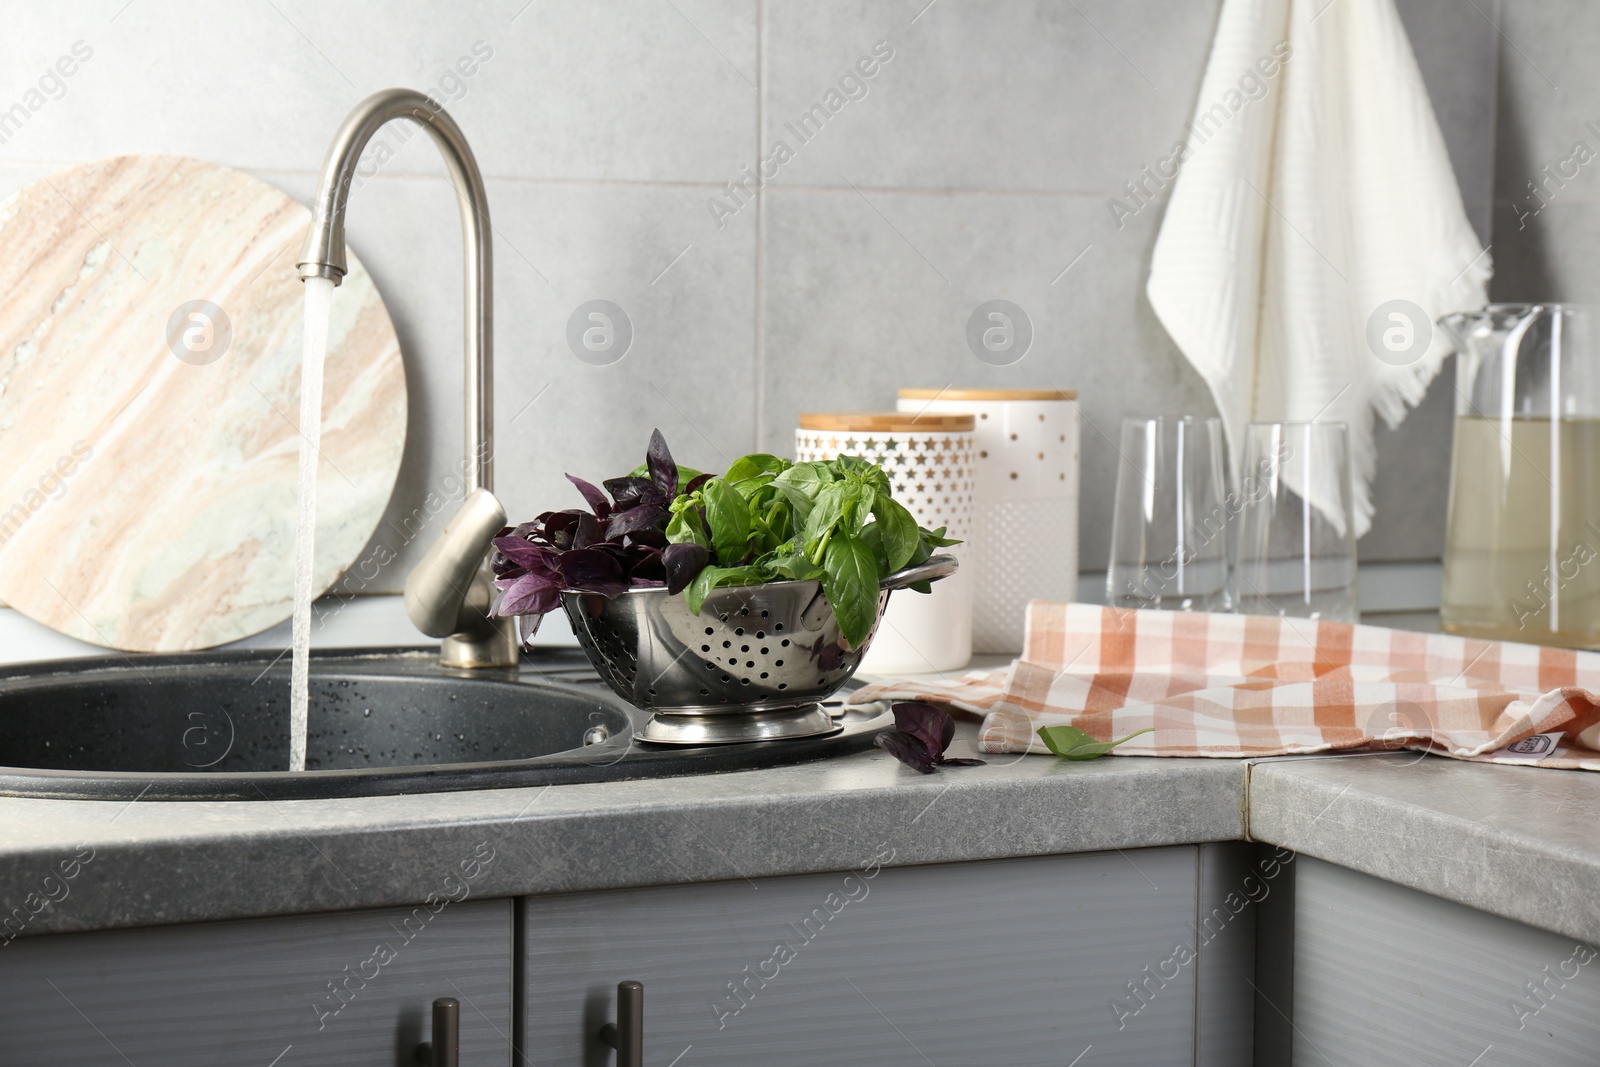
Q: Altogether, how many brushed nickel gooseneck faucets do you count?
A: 1